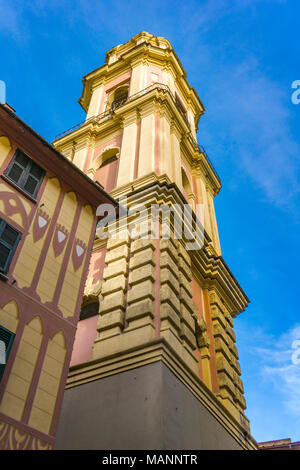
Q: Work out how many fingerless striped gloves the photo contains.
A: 0